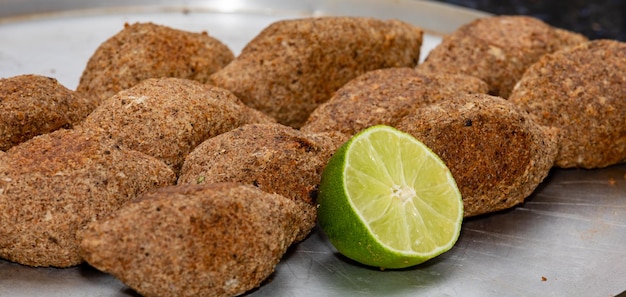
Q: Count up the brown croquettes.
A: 11